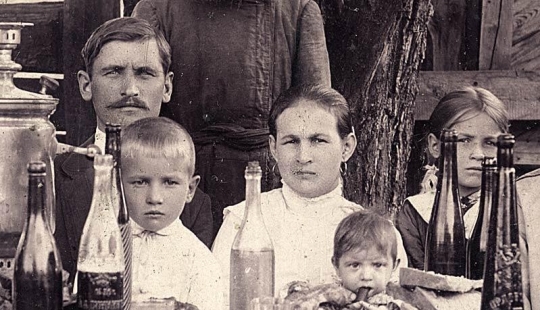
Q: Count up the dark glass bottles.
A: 5